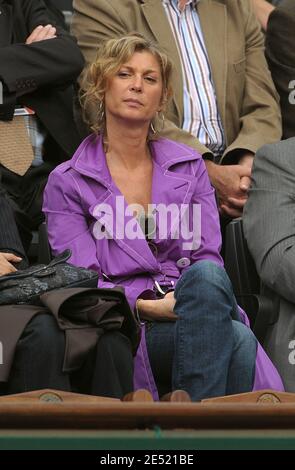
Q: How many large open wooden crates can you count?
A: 0